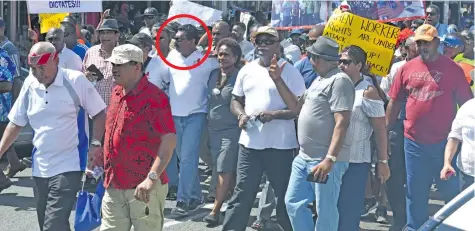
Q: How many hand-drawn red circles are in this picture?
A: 1